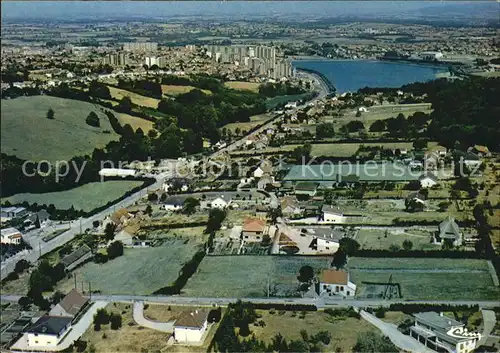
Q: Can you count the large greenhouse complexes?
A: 1